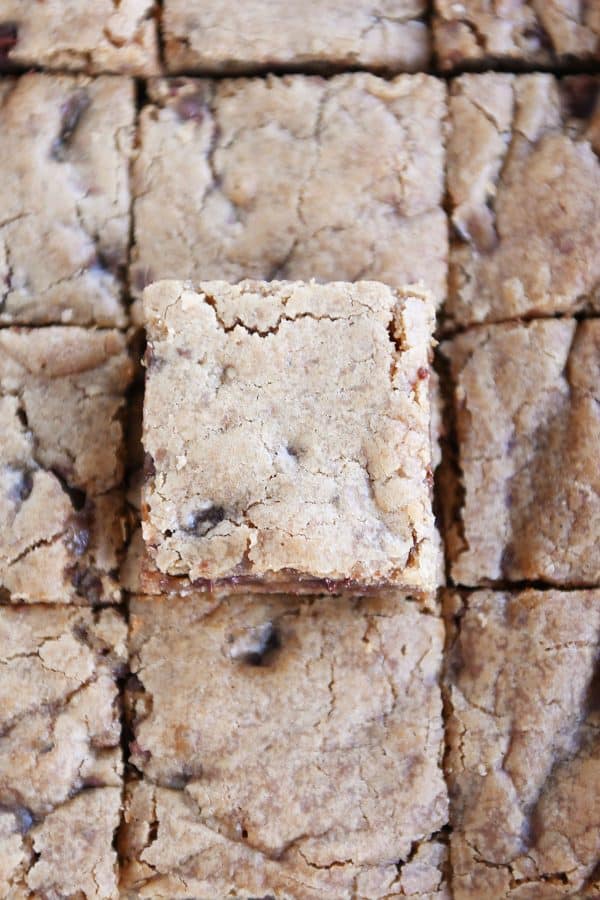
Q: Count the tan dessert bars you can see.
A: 12